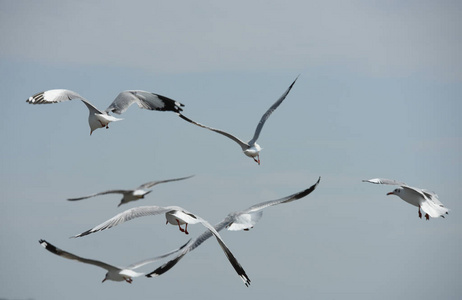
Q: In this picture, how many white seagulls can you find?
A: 7